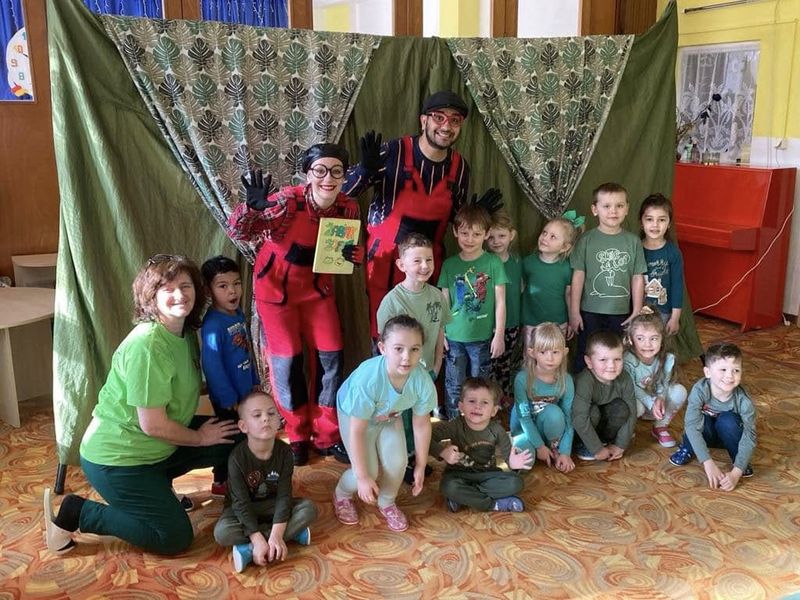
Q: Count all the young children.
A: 14